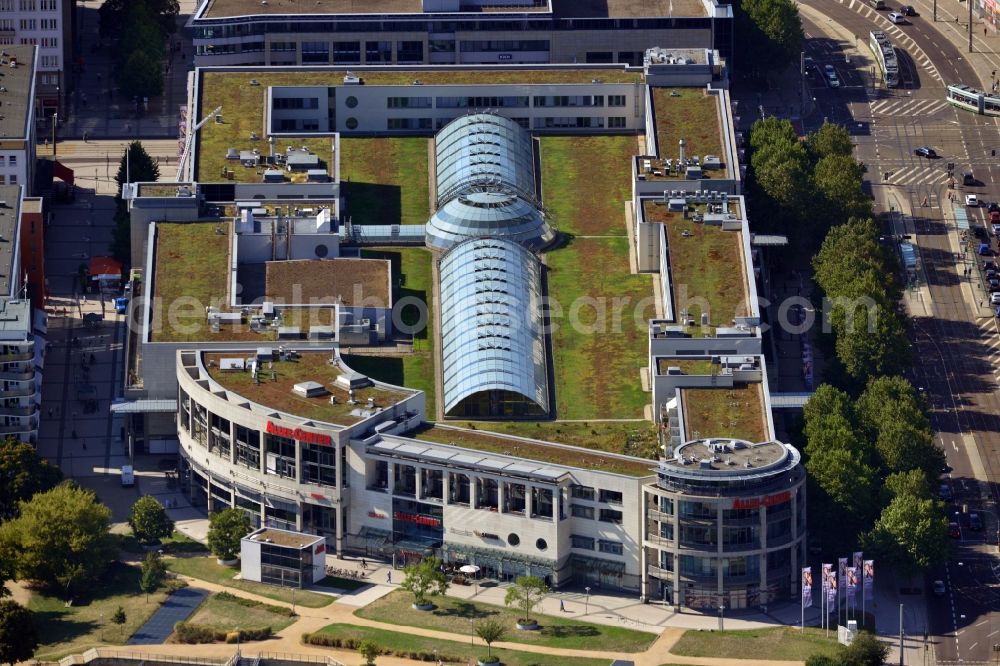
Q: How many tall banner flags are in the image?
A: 7